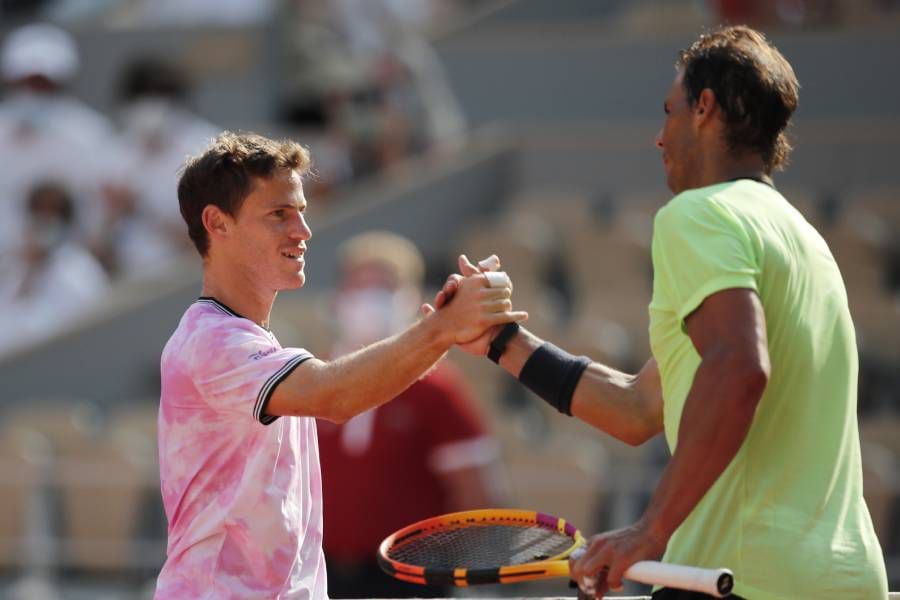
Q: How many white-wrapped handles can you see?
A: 1